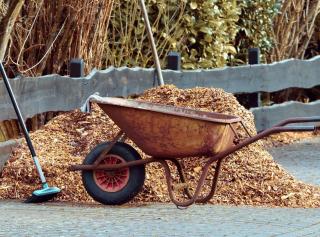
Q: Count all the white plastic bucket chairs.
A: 0